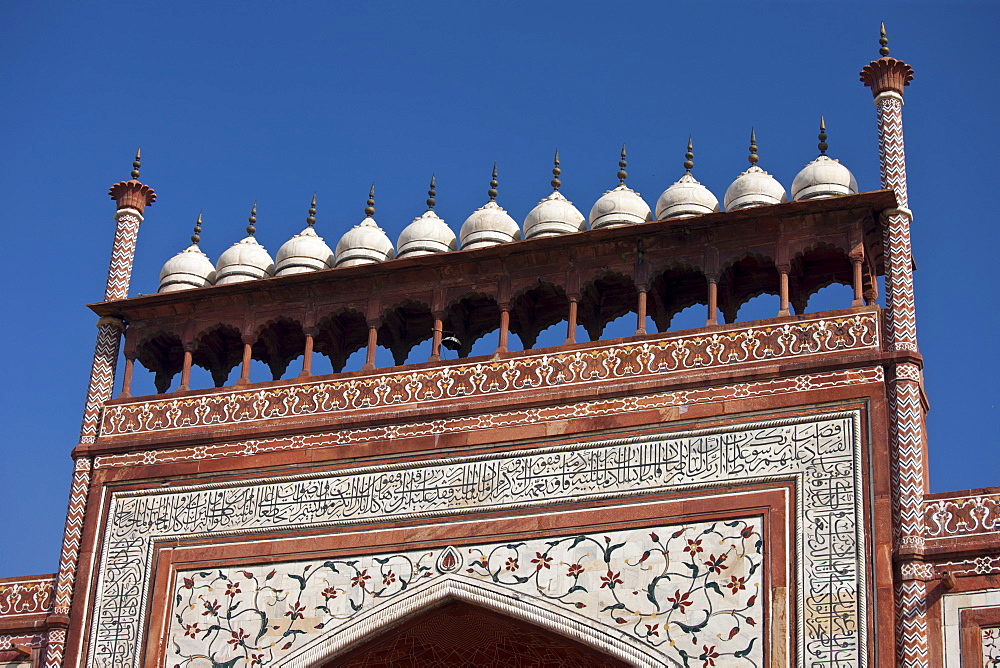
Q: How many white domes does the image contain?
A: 11